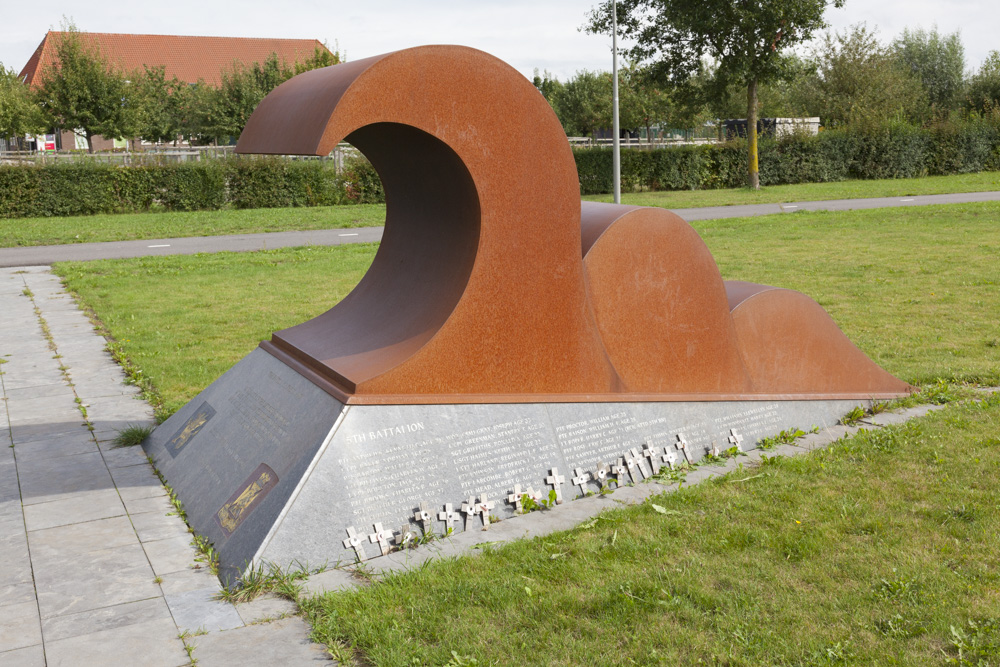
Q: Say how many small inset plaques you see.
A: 2